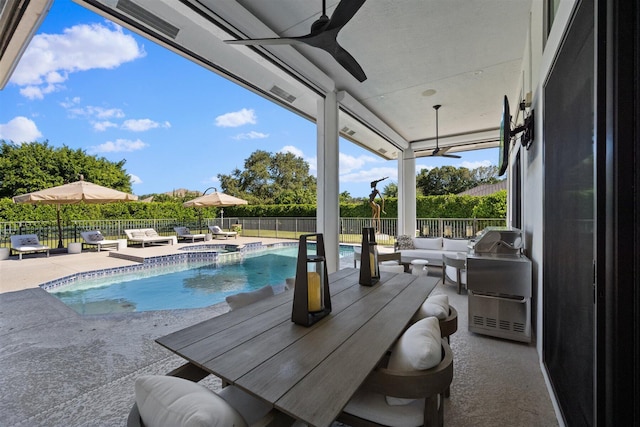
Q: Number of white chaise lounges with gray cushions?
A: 4